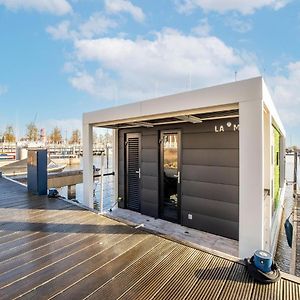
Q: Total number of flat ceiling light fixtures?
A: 2